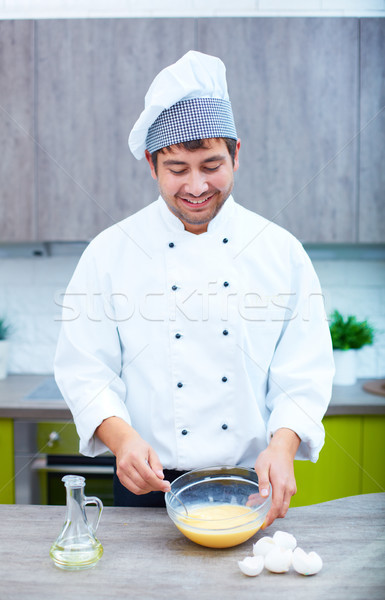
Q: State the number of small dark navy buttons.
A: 10